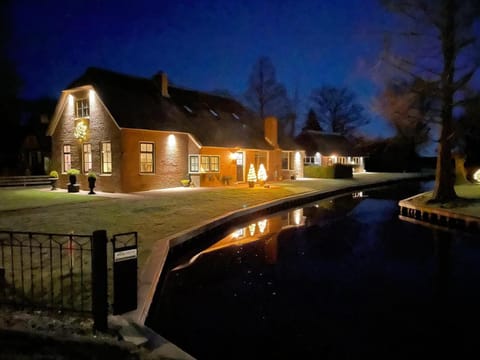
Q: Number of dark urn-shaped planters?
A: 3